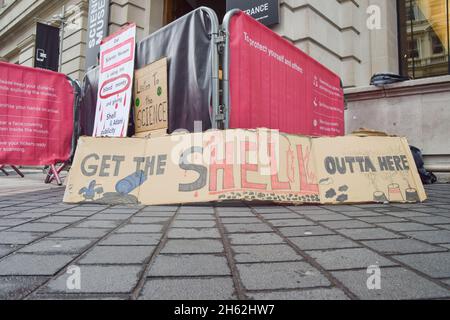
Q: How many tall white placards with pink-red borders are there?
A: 1